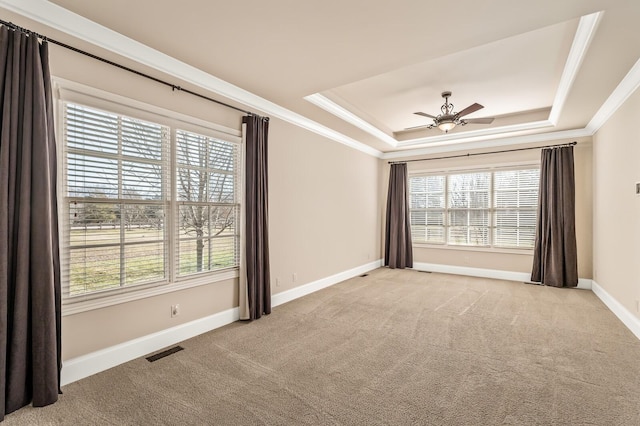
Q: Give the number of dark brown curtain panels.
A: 4